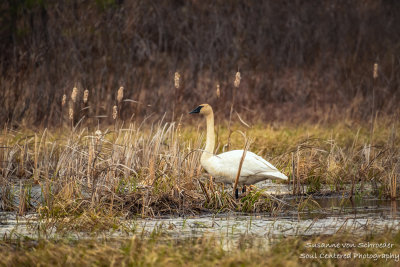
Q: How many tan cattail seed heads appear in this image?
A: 10